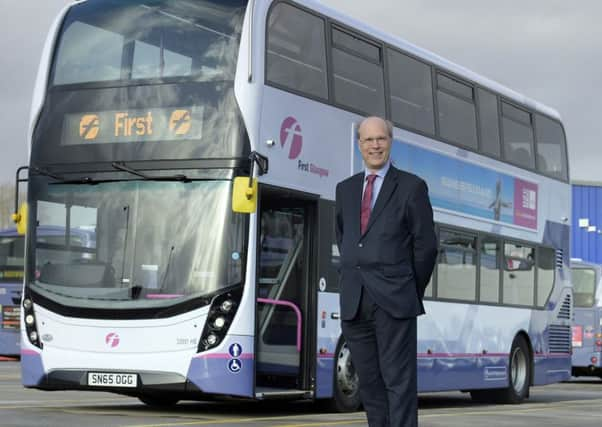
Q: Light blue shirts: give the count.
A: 1